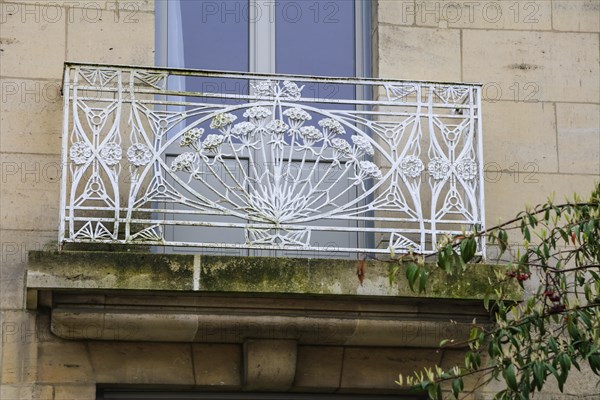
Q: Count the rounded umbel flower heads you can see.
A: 13